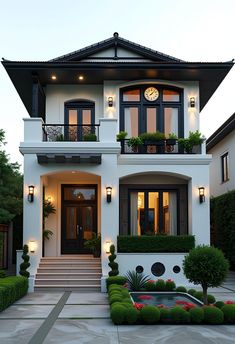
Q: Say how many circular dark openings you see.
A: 3